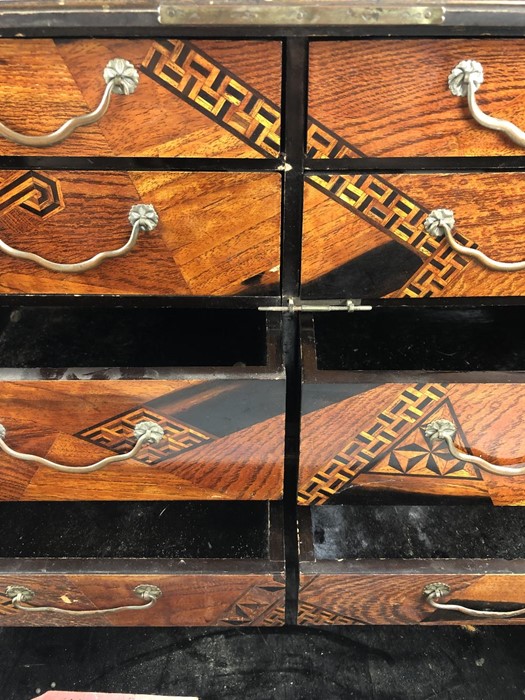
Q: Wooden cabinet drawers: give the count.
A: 8